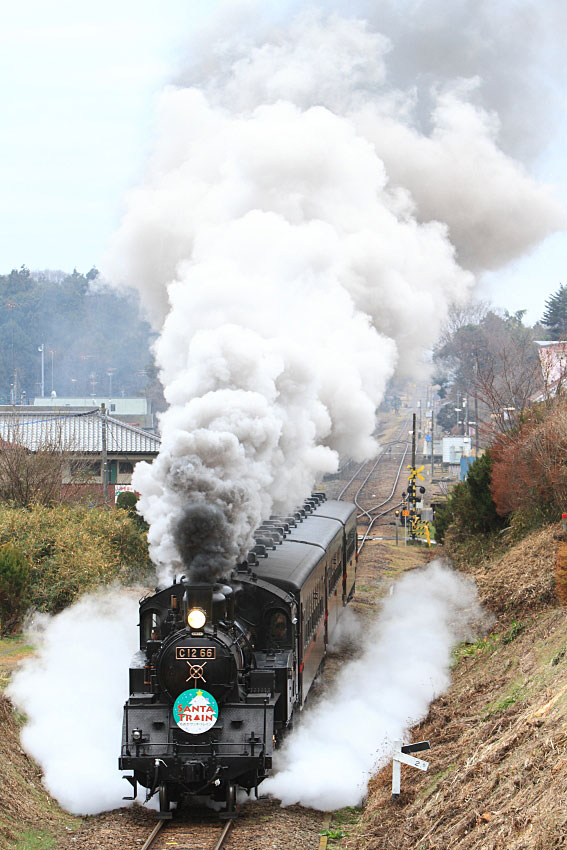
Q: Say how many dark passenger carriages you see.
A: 3